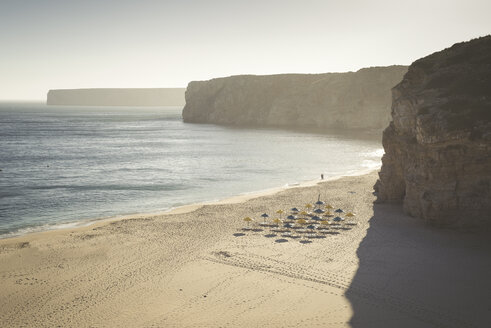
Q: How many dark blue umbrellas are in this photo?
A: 10